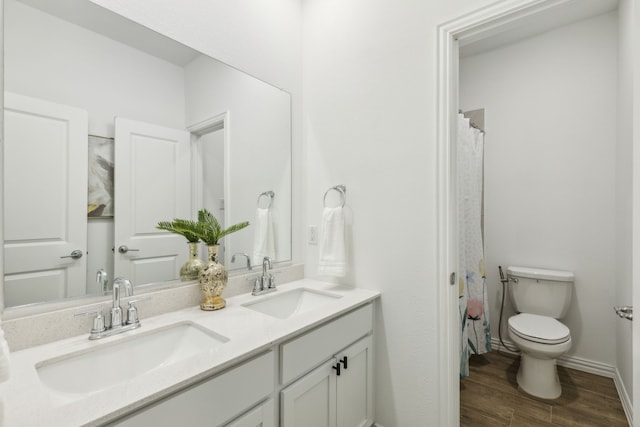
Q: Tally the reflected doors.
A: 2